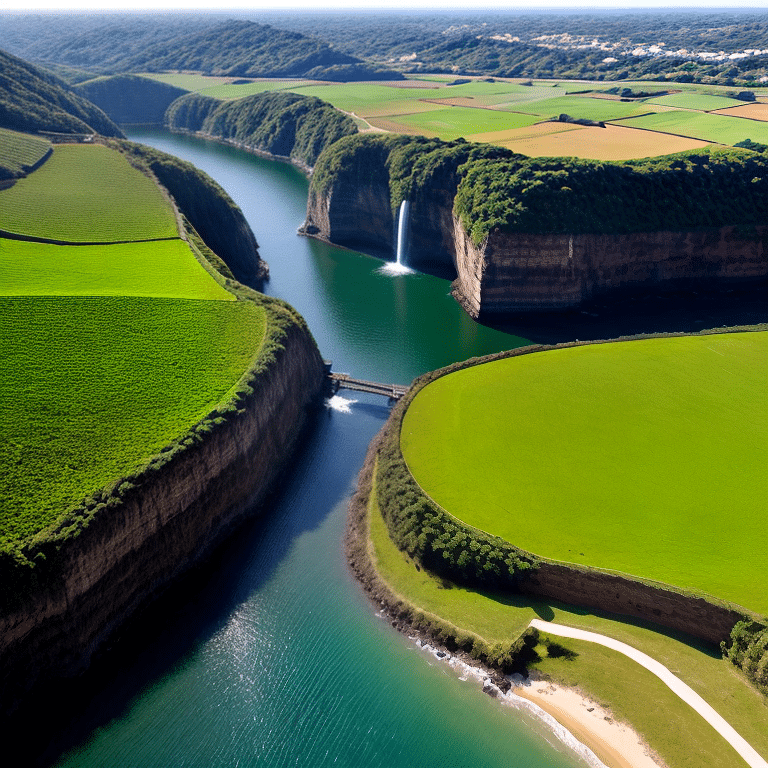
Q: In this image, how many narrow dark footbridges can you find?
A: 1